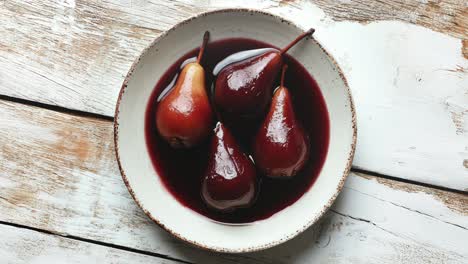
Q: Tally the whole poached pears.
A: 4